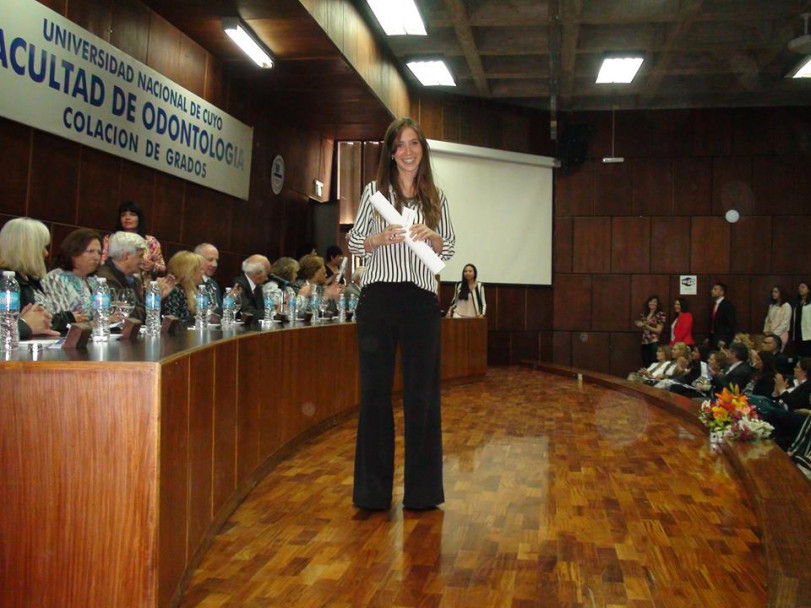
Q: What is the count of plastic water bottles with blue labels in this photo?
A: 10